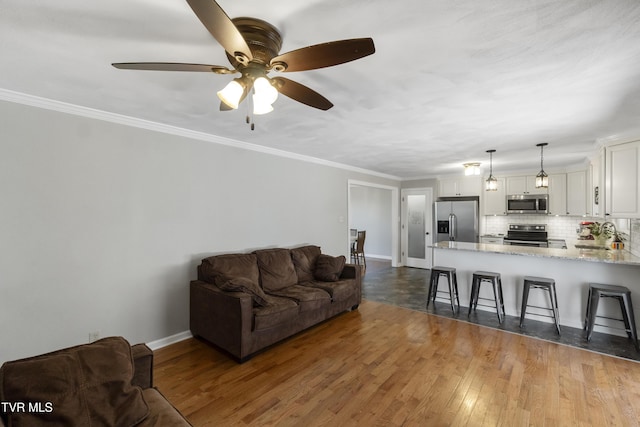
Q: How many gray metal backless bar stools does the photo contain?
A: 4